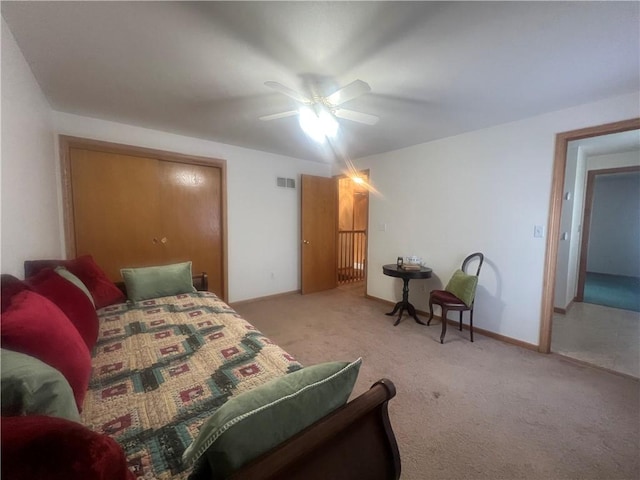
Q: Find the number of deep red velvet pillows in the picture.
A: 4